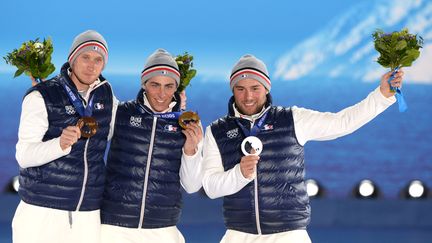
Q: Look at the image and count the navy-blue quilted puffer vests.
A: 3